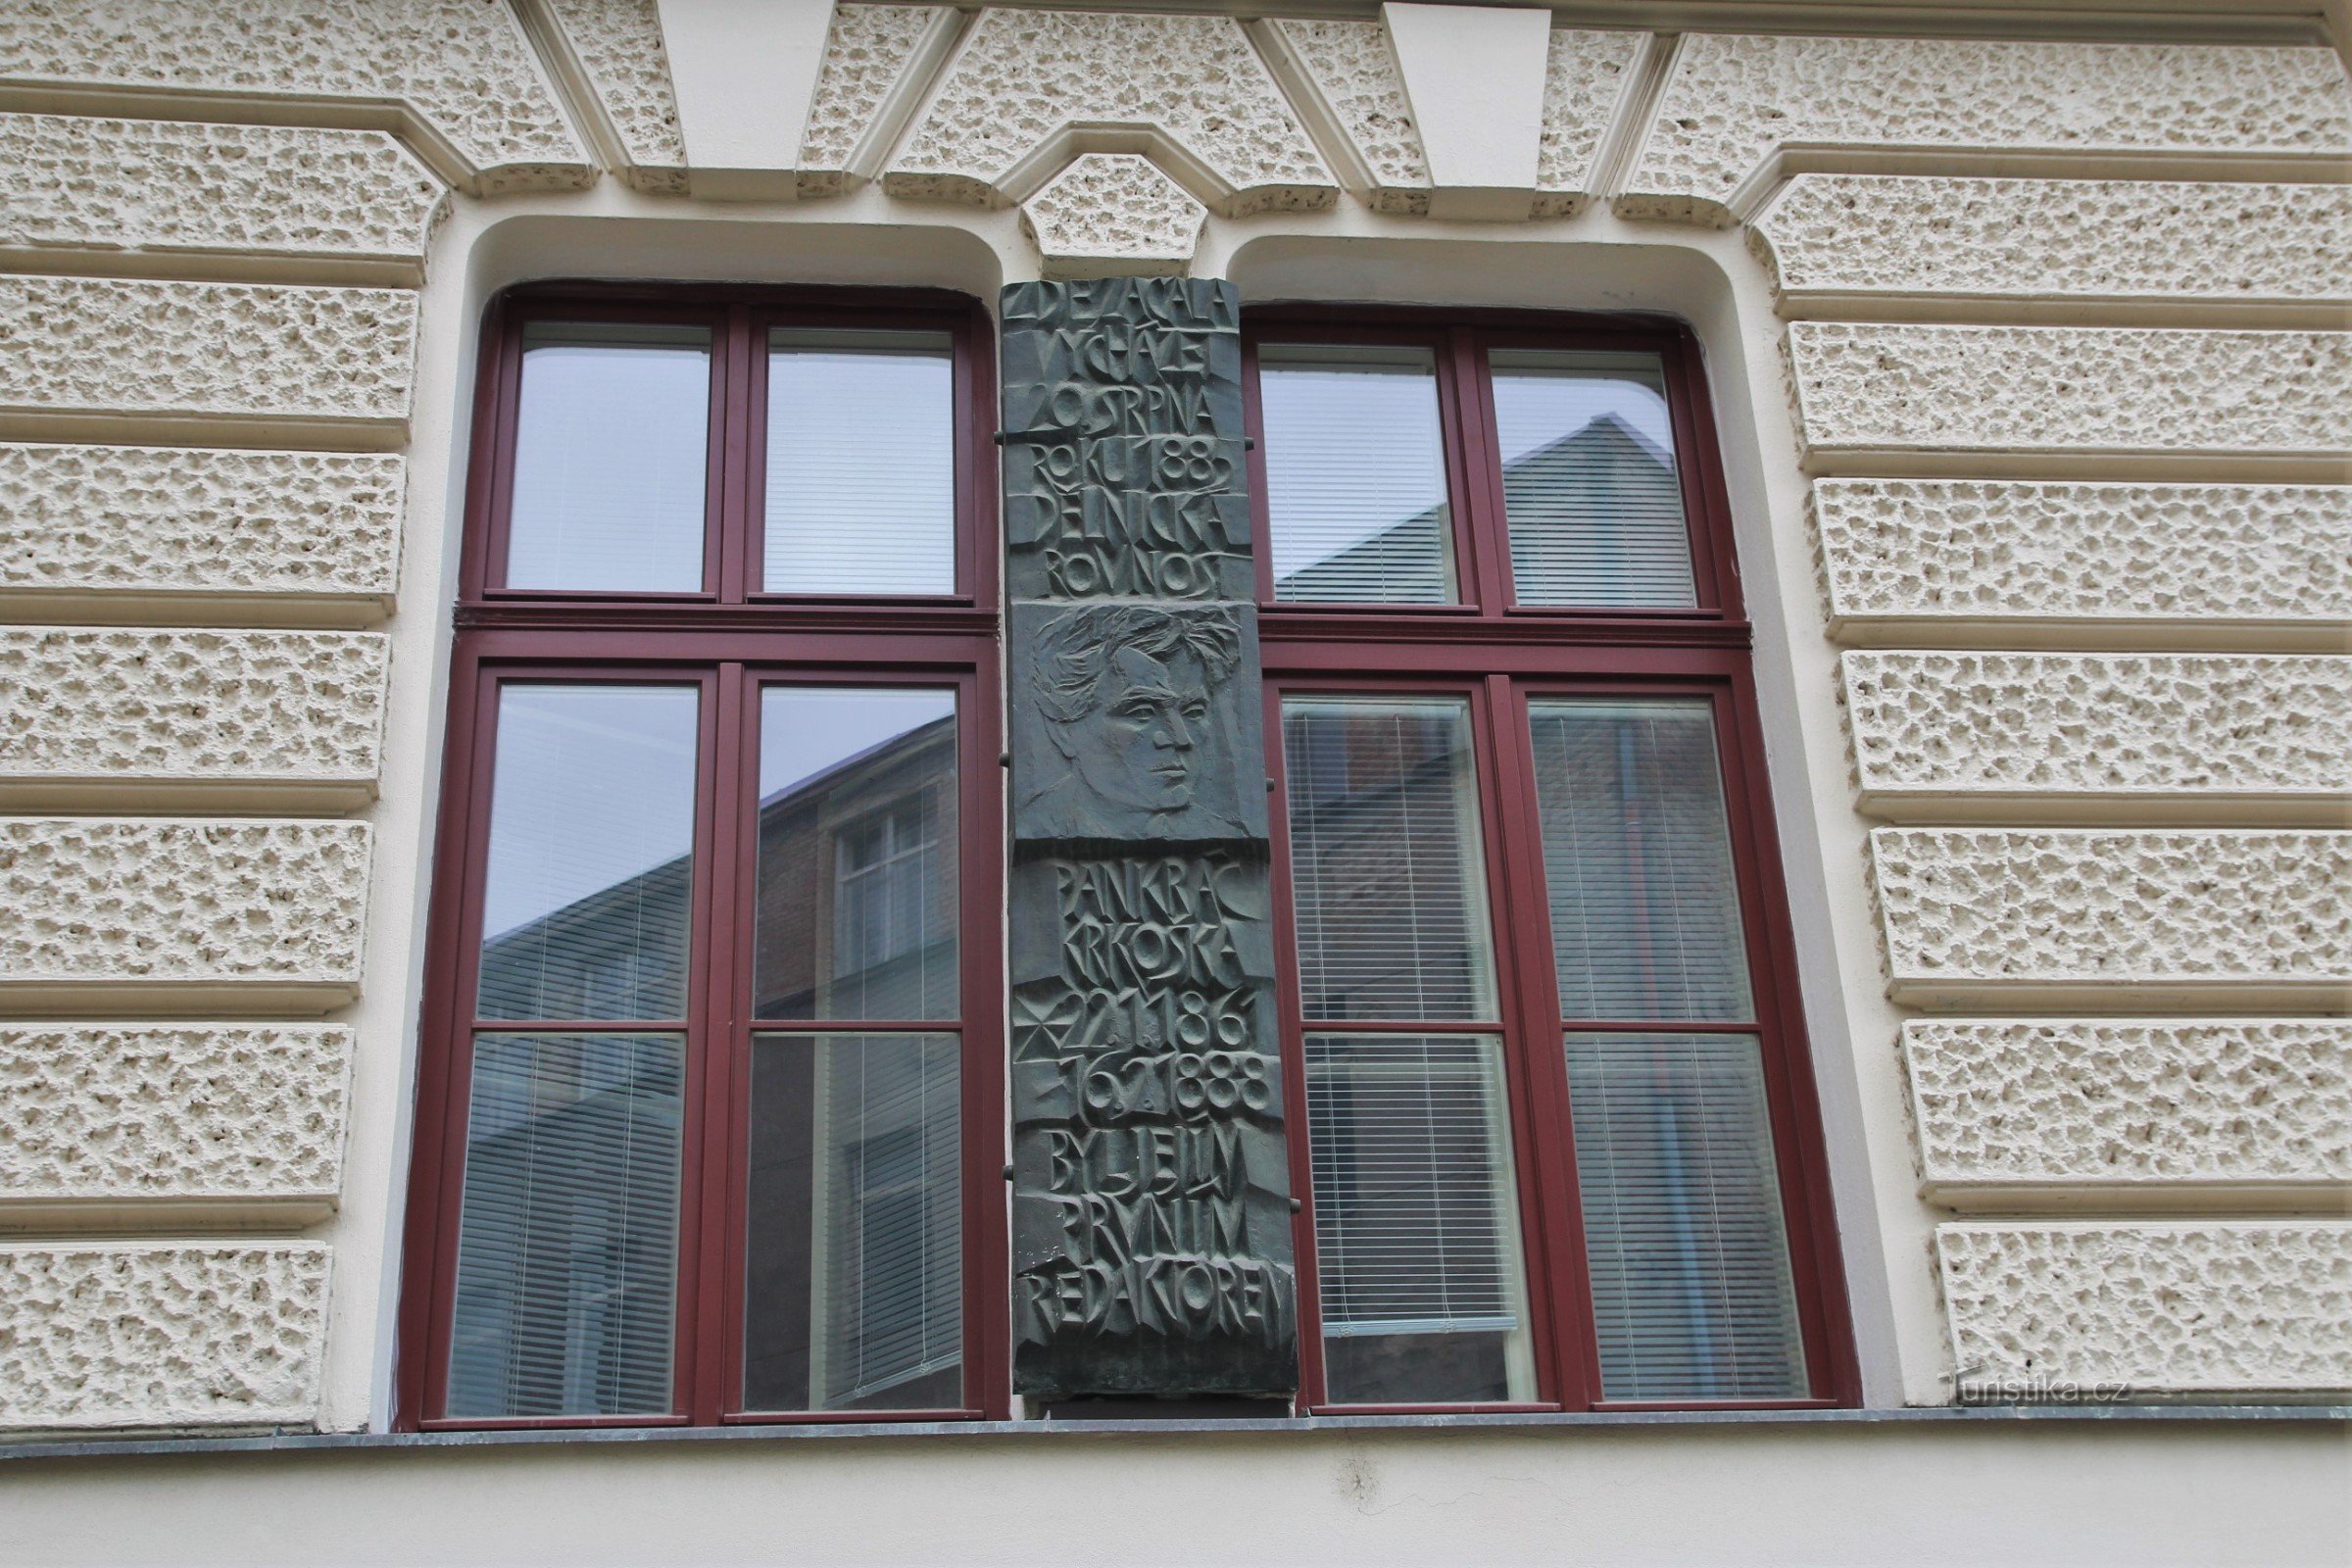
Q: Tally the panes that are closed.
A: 12